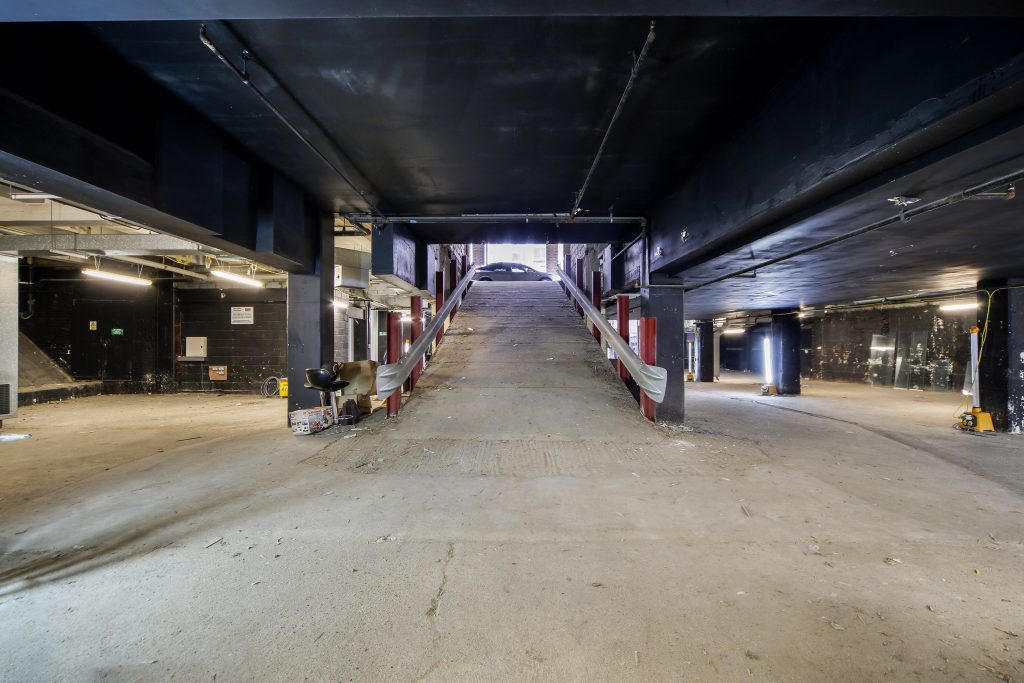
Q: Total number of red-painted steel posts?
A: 10